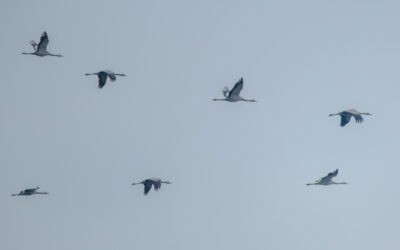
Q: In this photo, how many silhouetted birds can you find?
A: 7